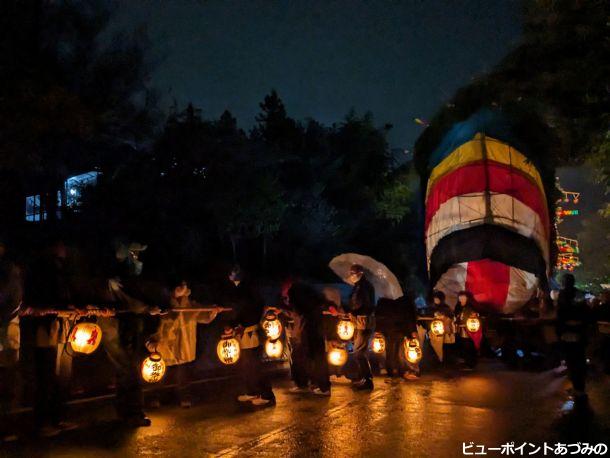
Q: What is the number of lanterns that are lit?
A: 11